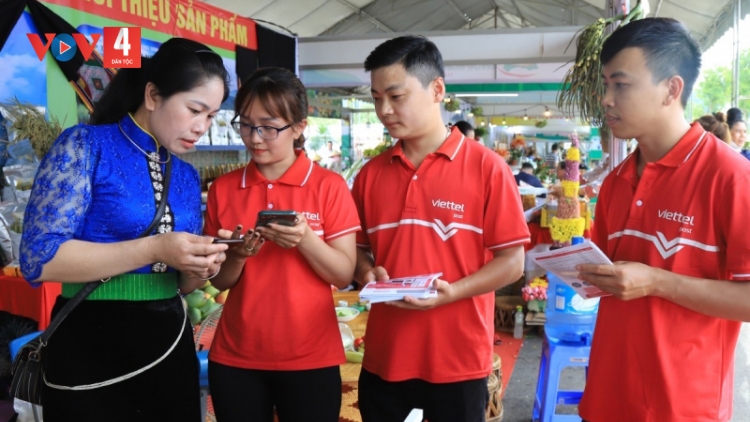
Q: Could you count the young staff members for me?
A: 3